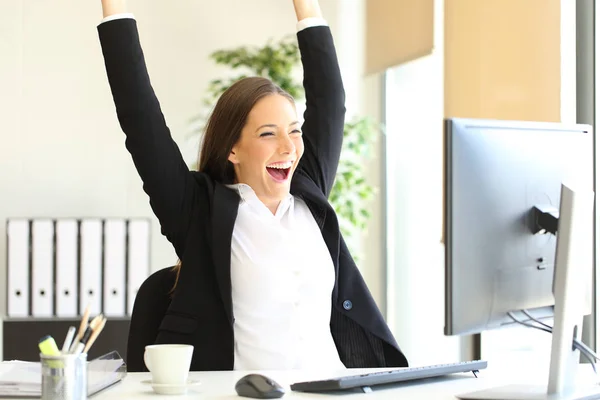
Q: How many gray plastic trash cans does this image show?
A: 0